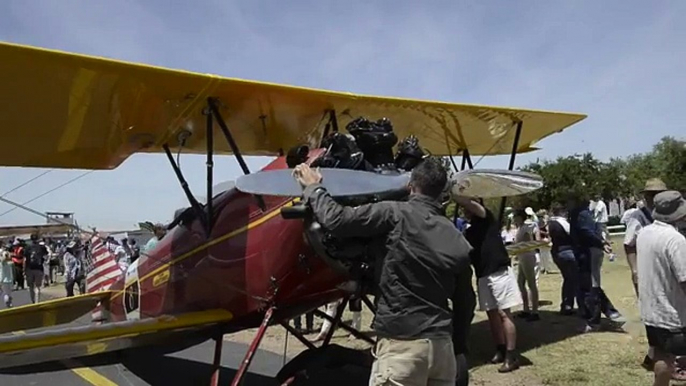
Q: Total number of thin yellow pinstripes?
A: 1